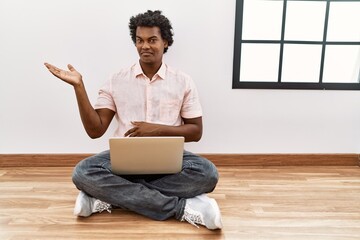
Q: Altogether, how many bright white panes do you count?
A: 6